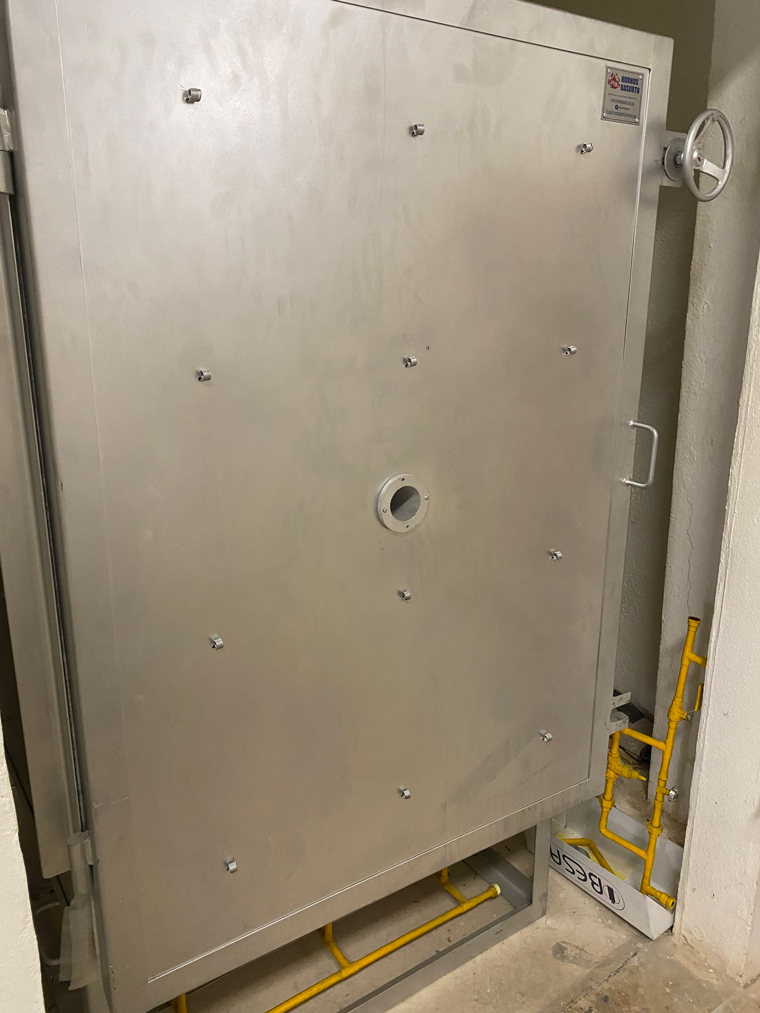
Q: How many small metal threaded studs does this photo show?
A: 12